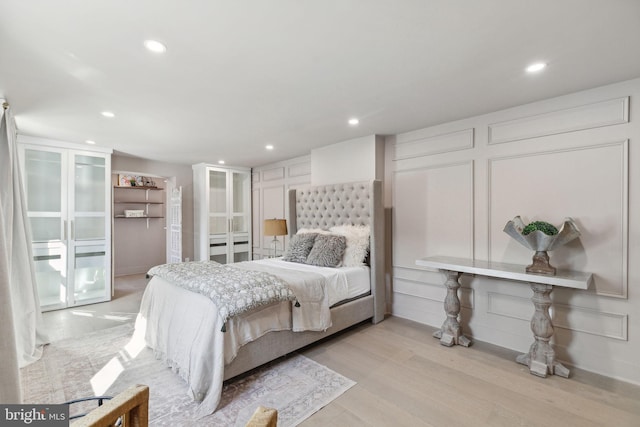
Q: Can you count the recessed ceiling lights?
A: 7